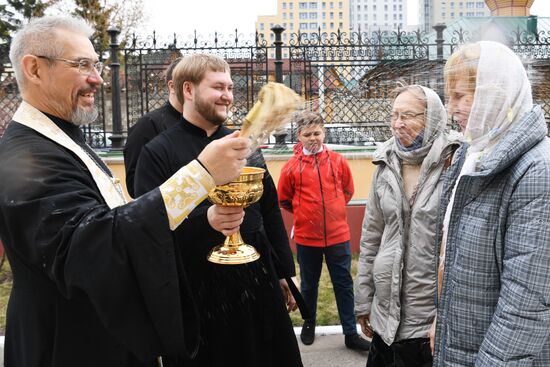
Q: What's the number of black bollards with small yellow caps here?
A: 0